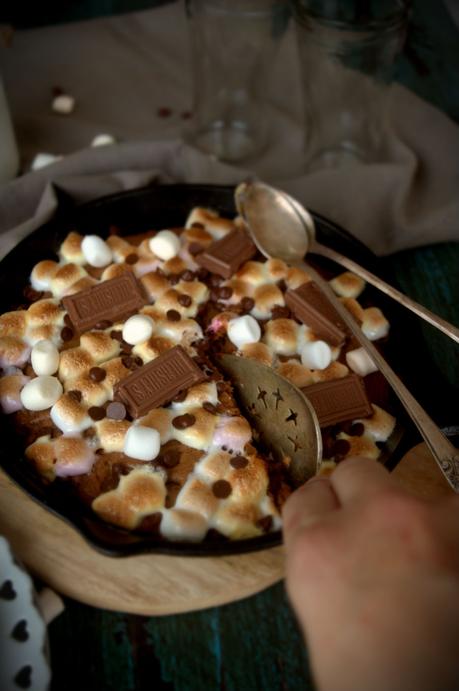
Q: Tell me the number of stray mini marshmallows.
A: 3